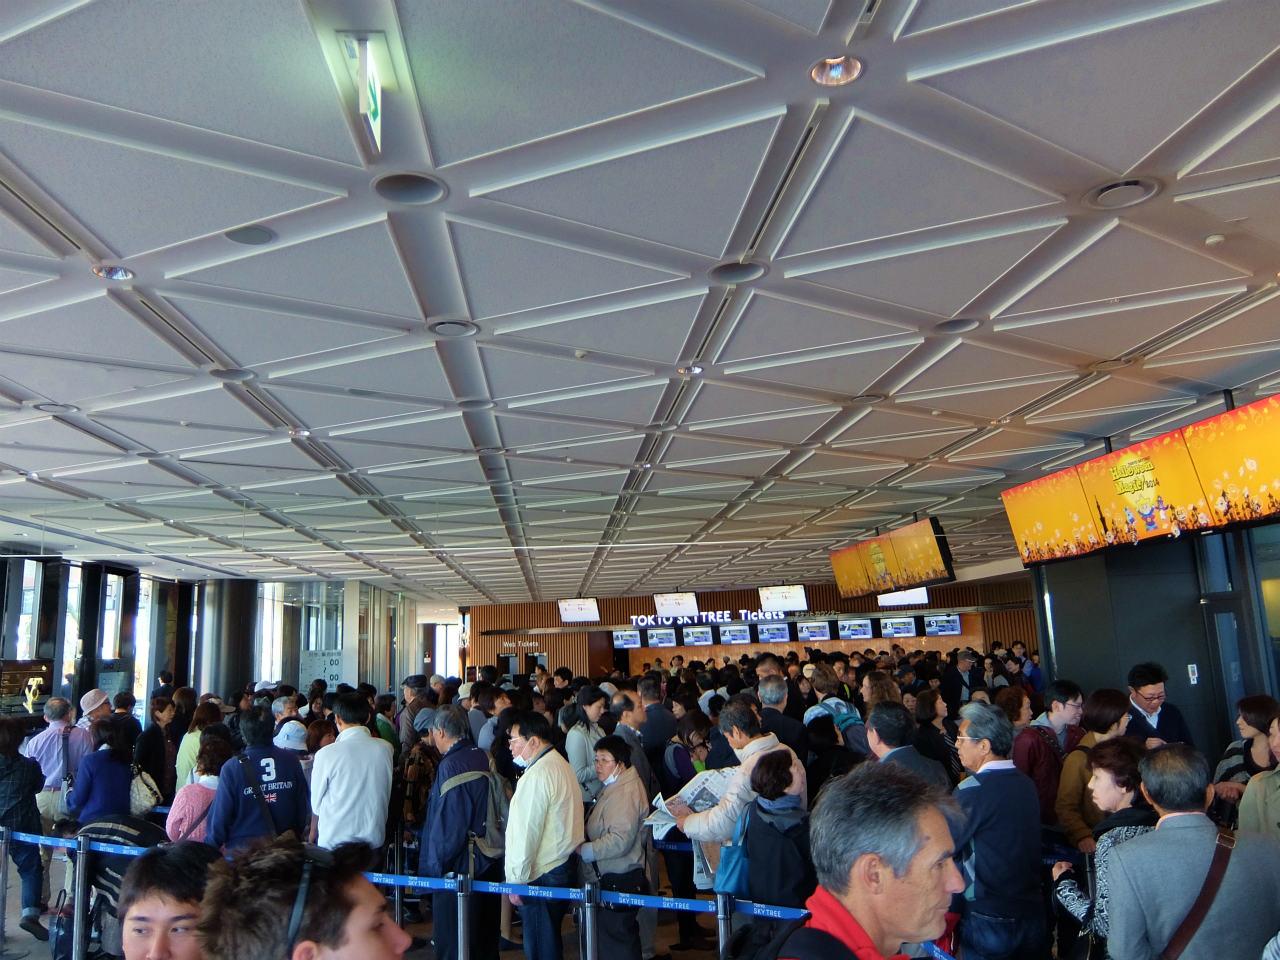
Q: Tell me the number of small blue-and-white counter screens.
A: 9